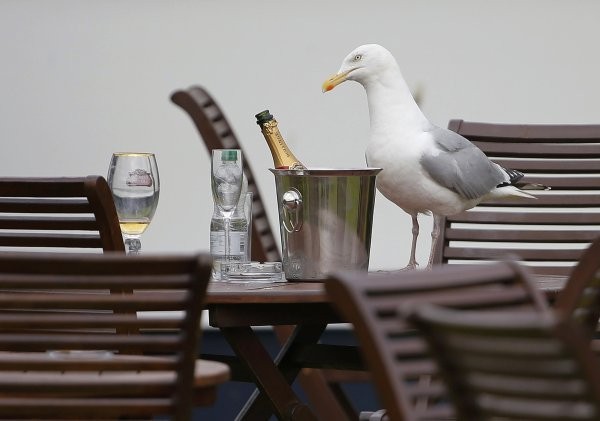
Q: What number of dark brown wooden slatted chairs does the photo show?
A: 7